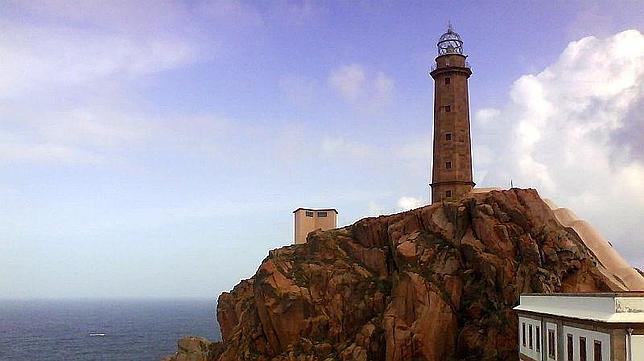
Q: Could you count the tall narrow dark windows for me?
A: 7